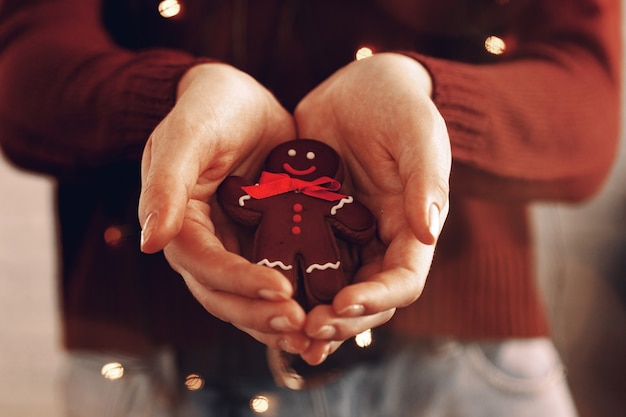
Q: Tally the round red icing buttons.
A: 3